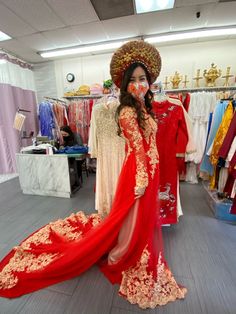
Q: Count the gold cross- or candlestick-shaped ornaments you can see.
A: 4